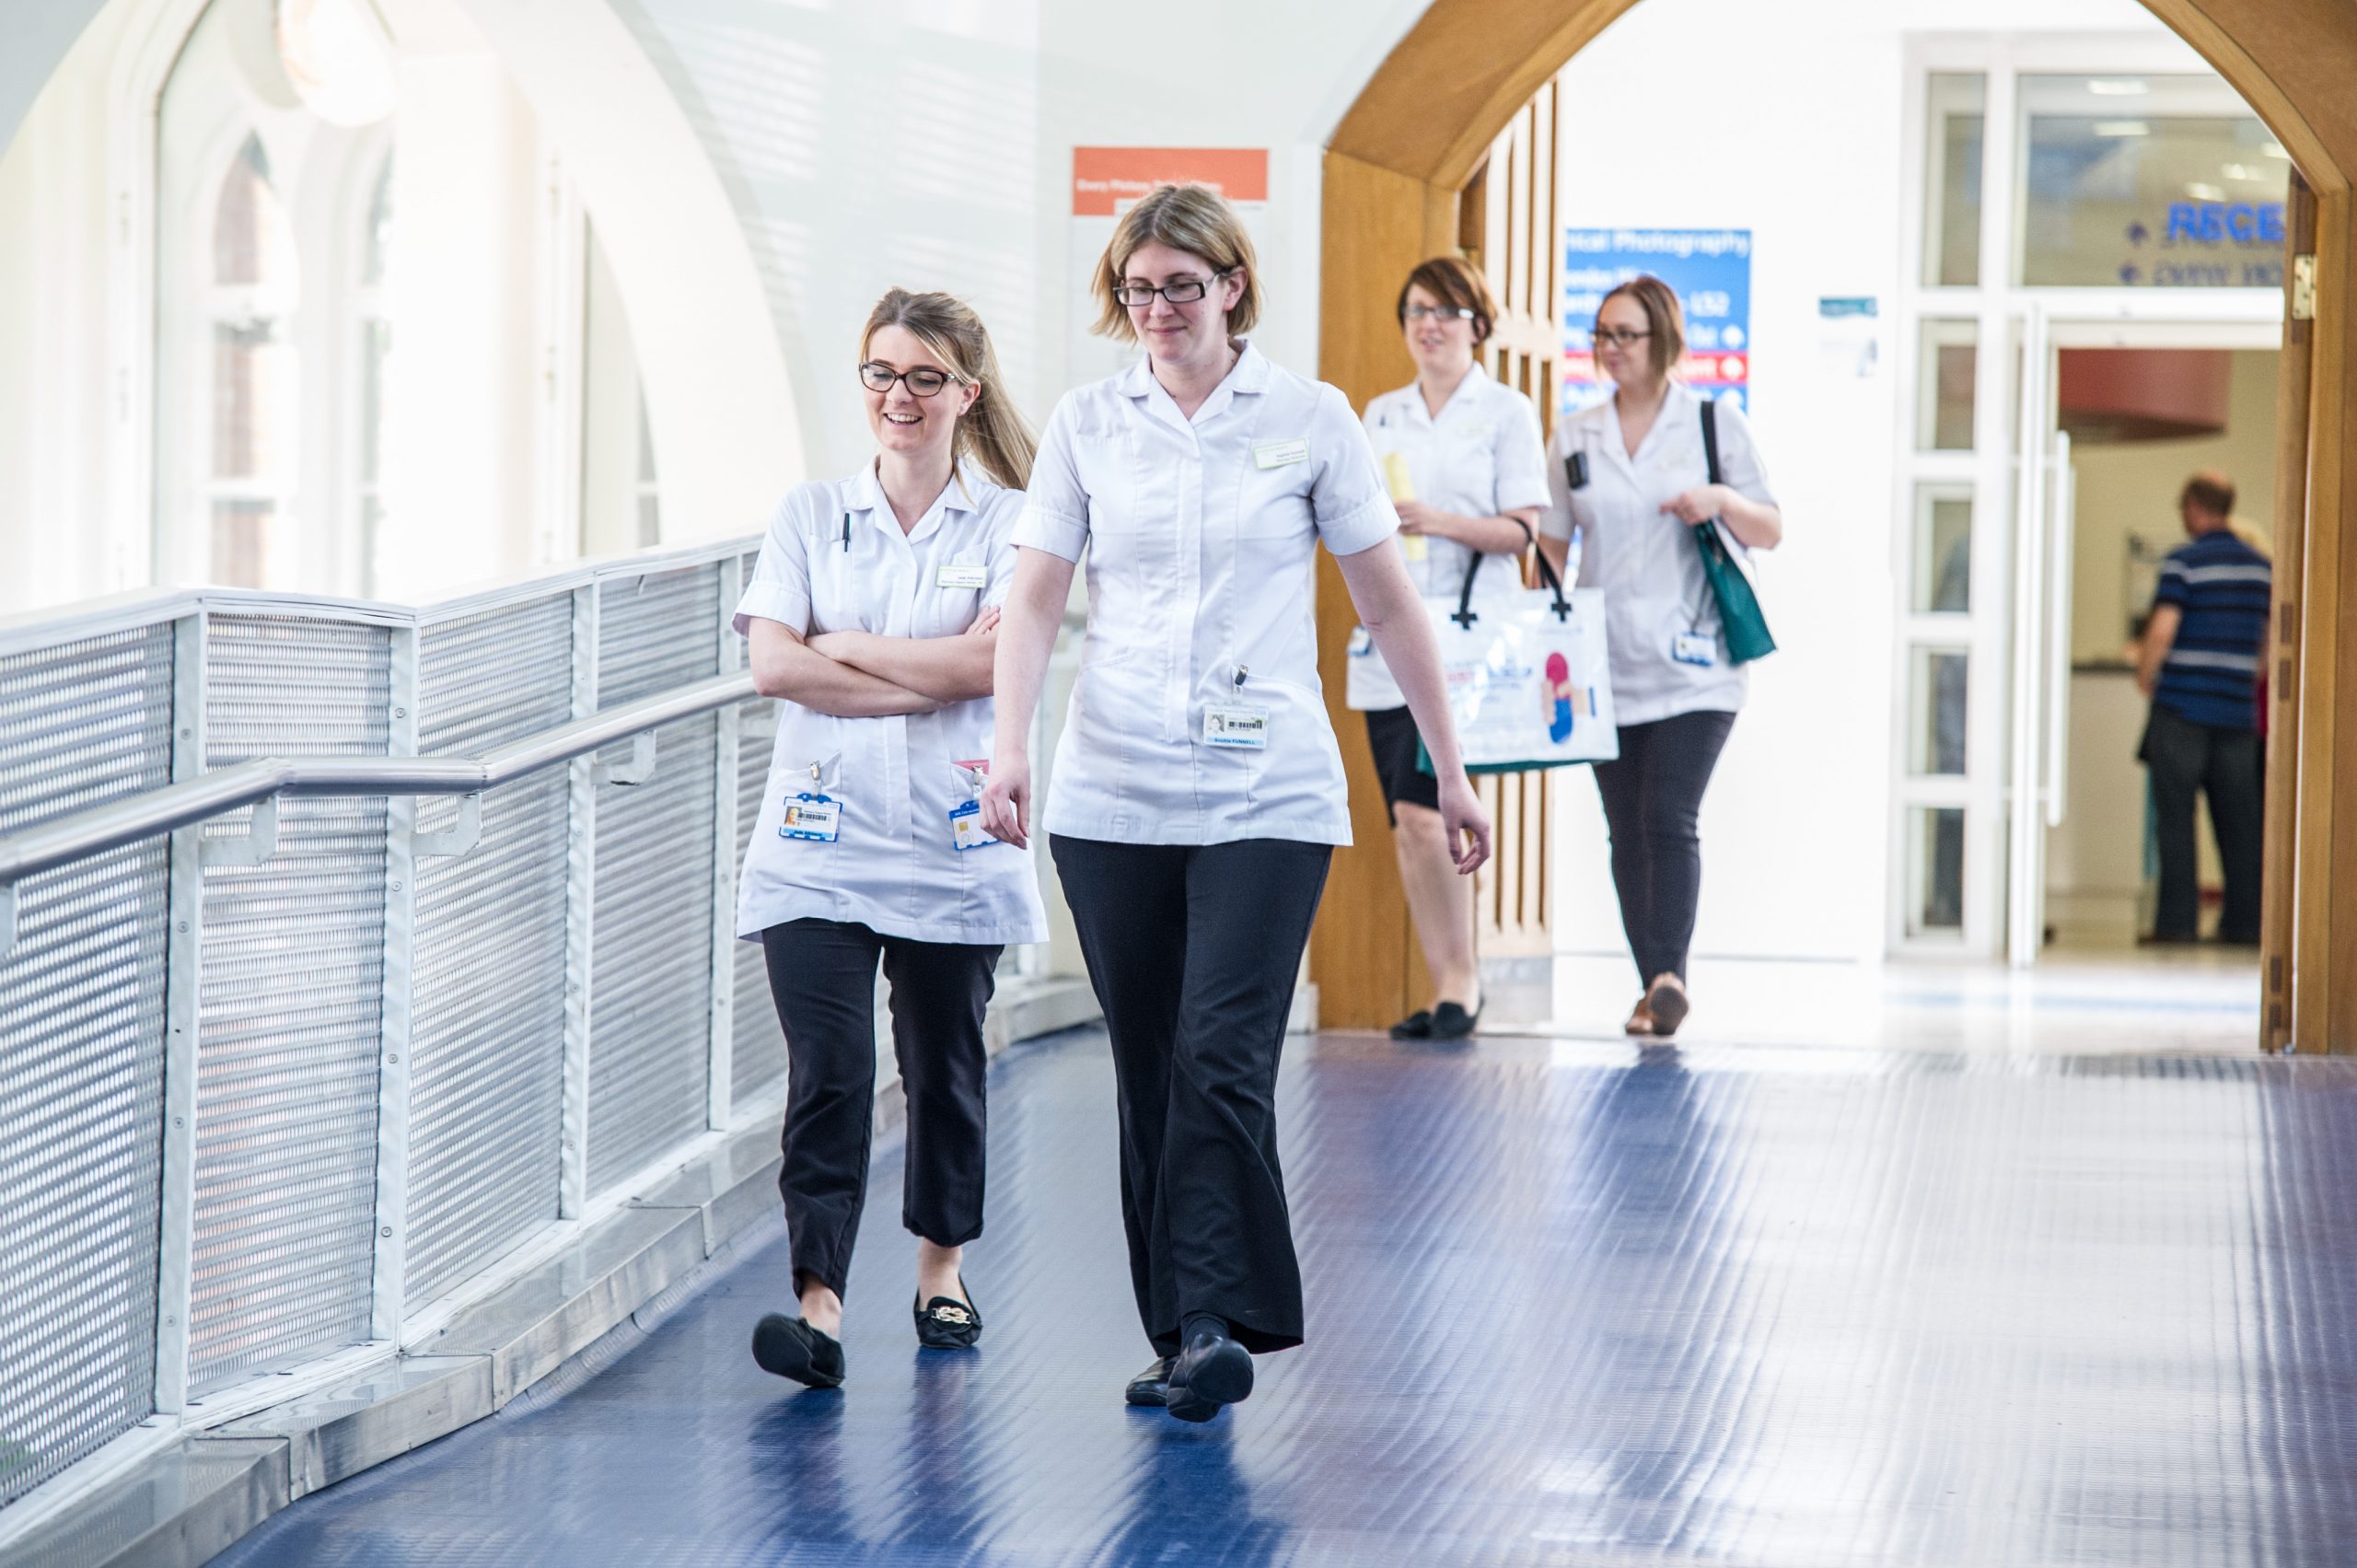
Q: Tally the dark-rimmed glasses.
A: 4